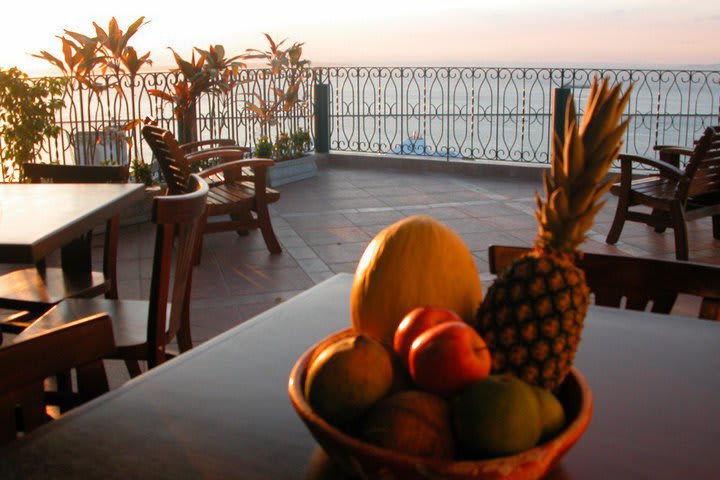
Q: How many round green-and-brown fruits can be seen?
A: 4